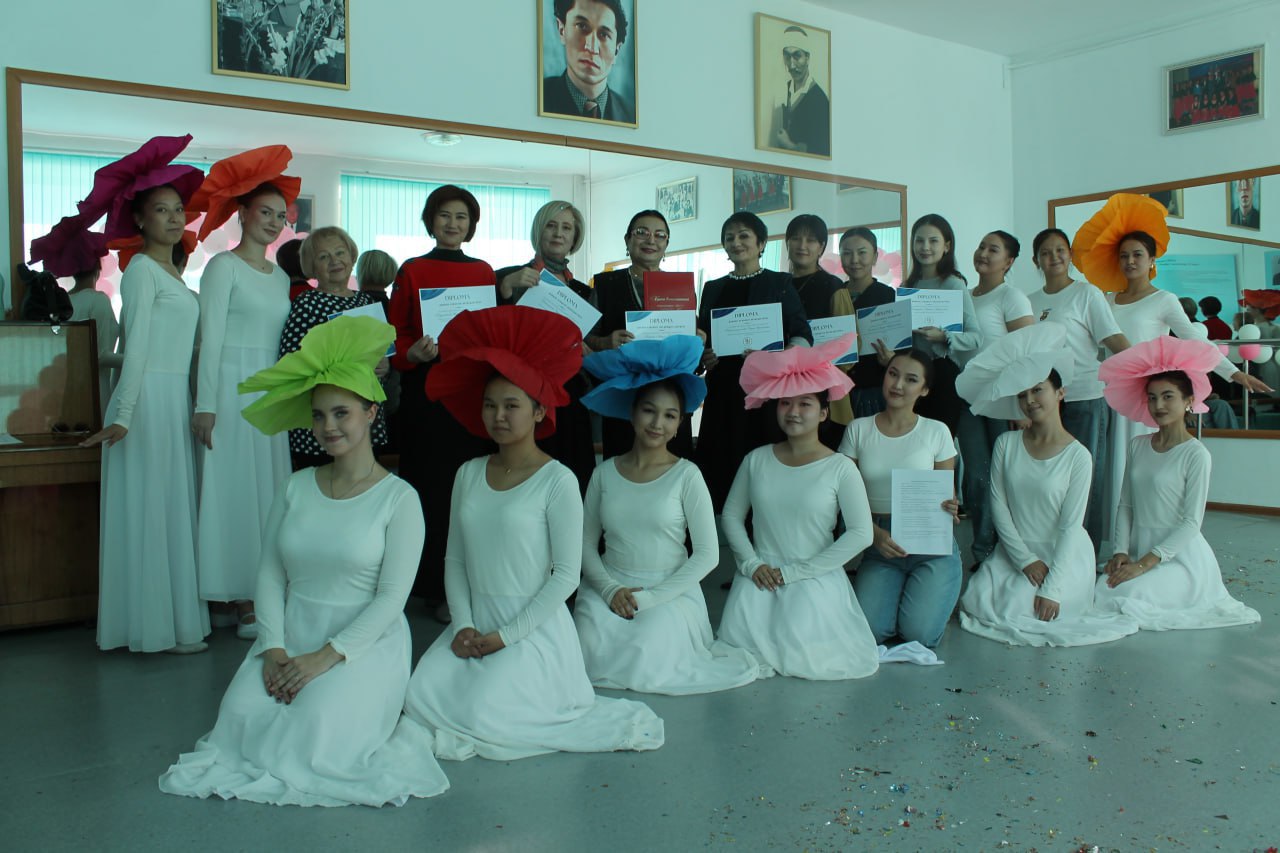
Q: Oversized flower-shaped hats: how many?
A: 9